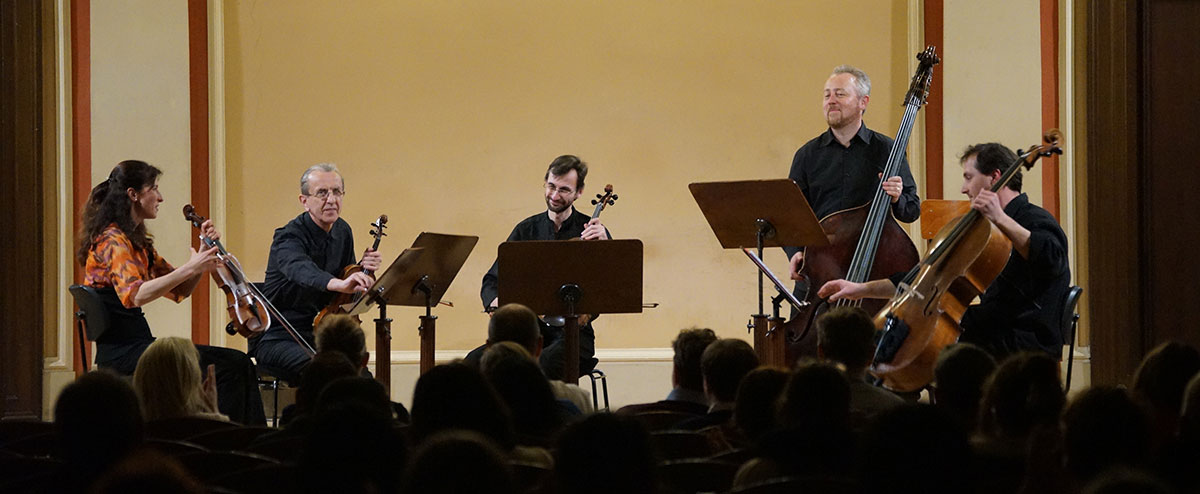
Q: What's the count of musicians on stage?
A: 5